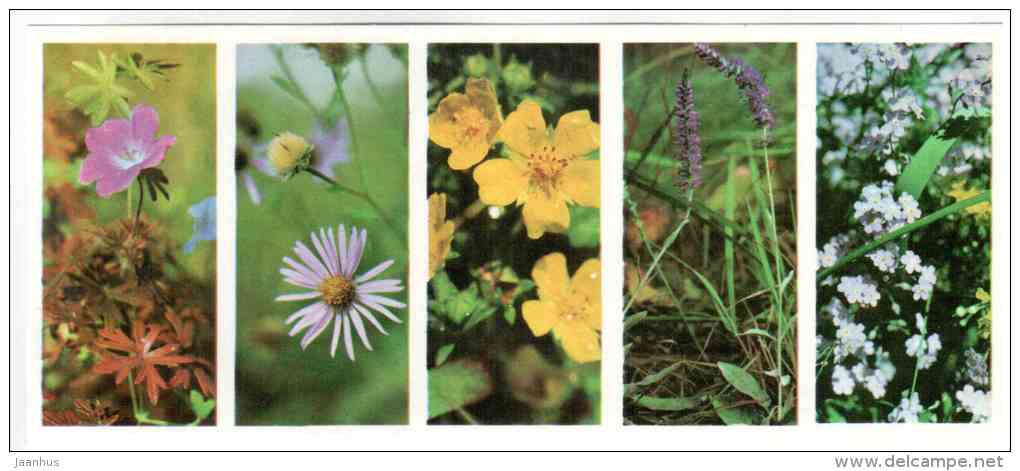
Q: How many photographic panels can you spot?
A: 5